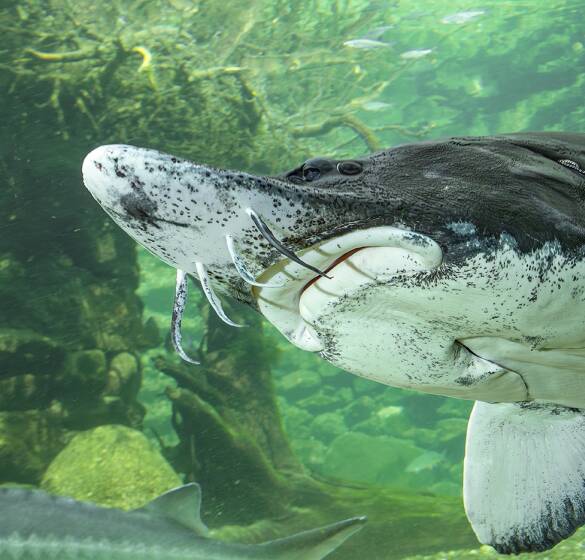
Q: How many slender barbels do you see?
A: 4